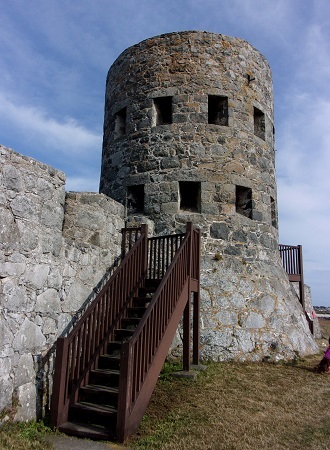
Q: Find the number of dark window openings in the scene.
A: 8